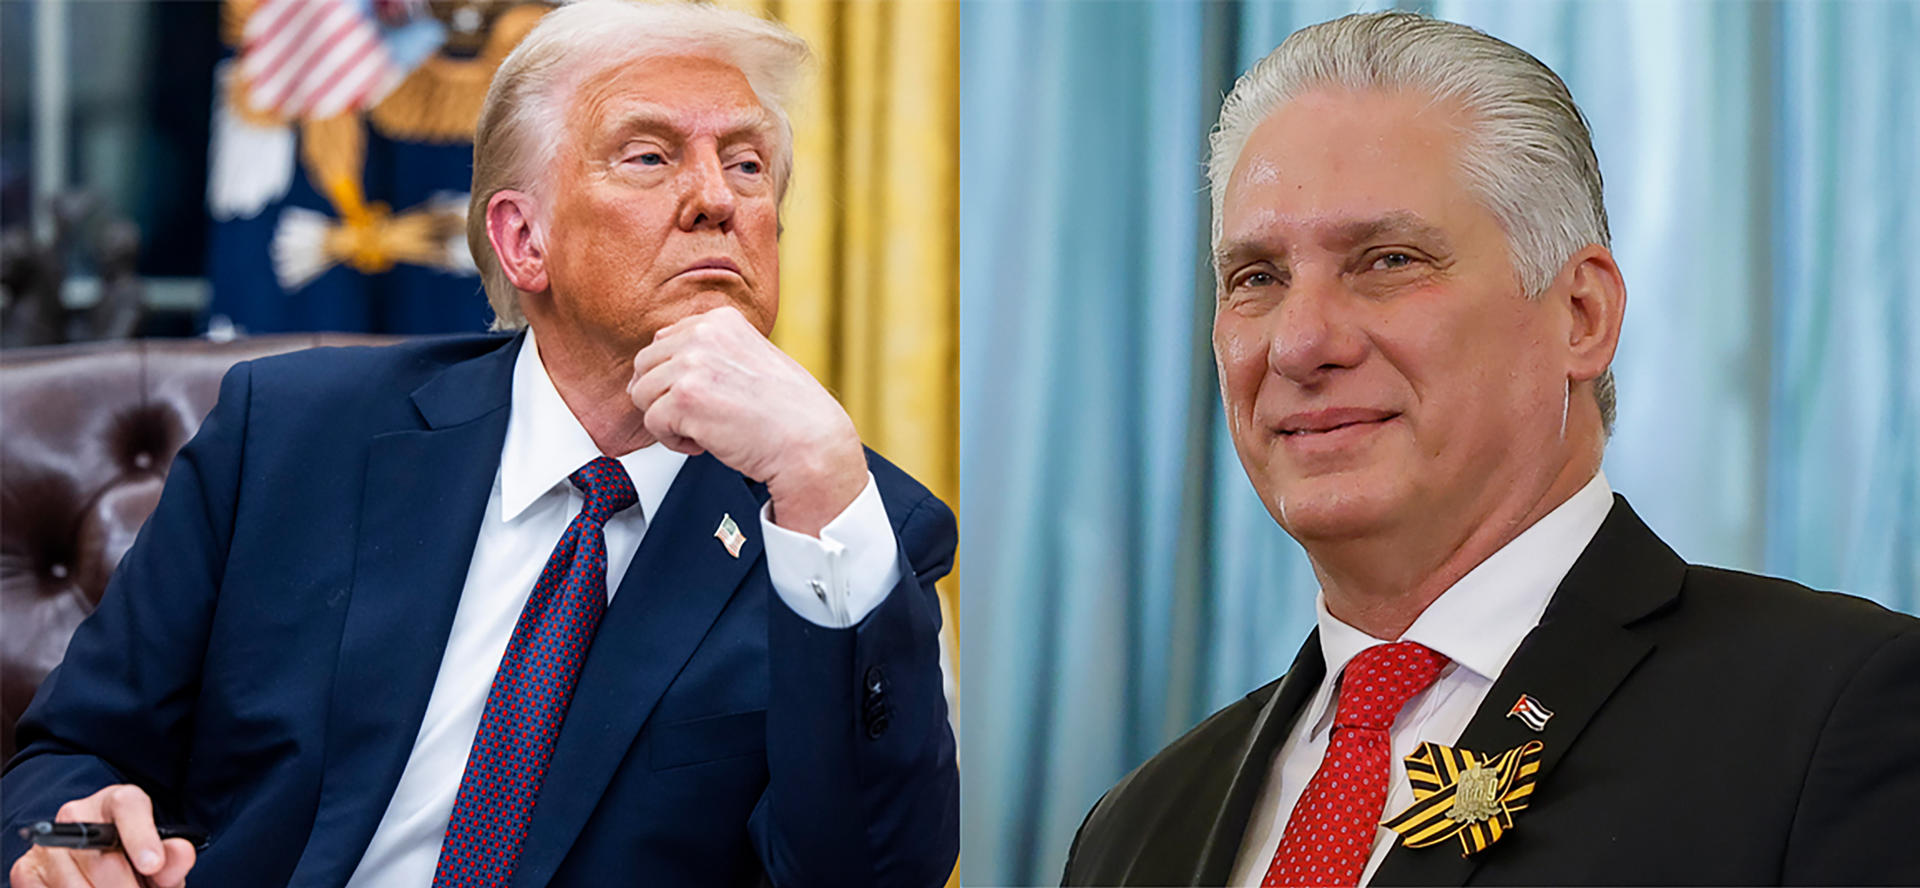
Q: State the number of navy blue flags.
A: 1